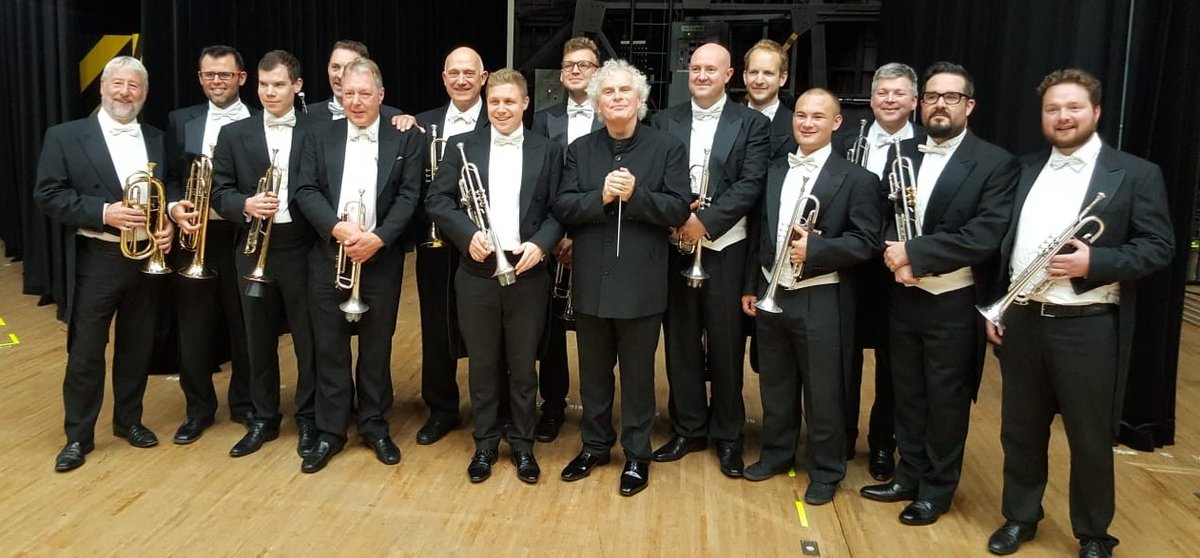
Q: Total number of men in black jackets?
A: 15